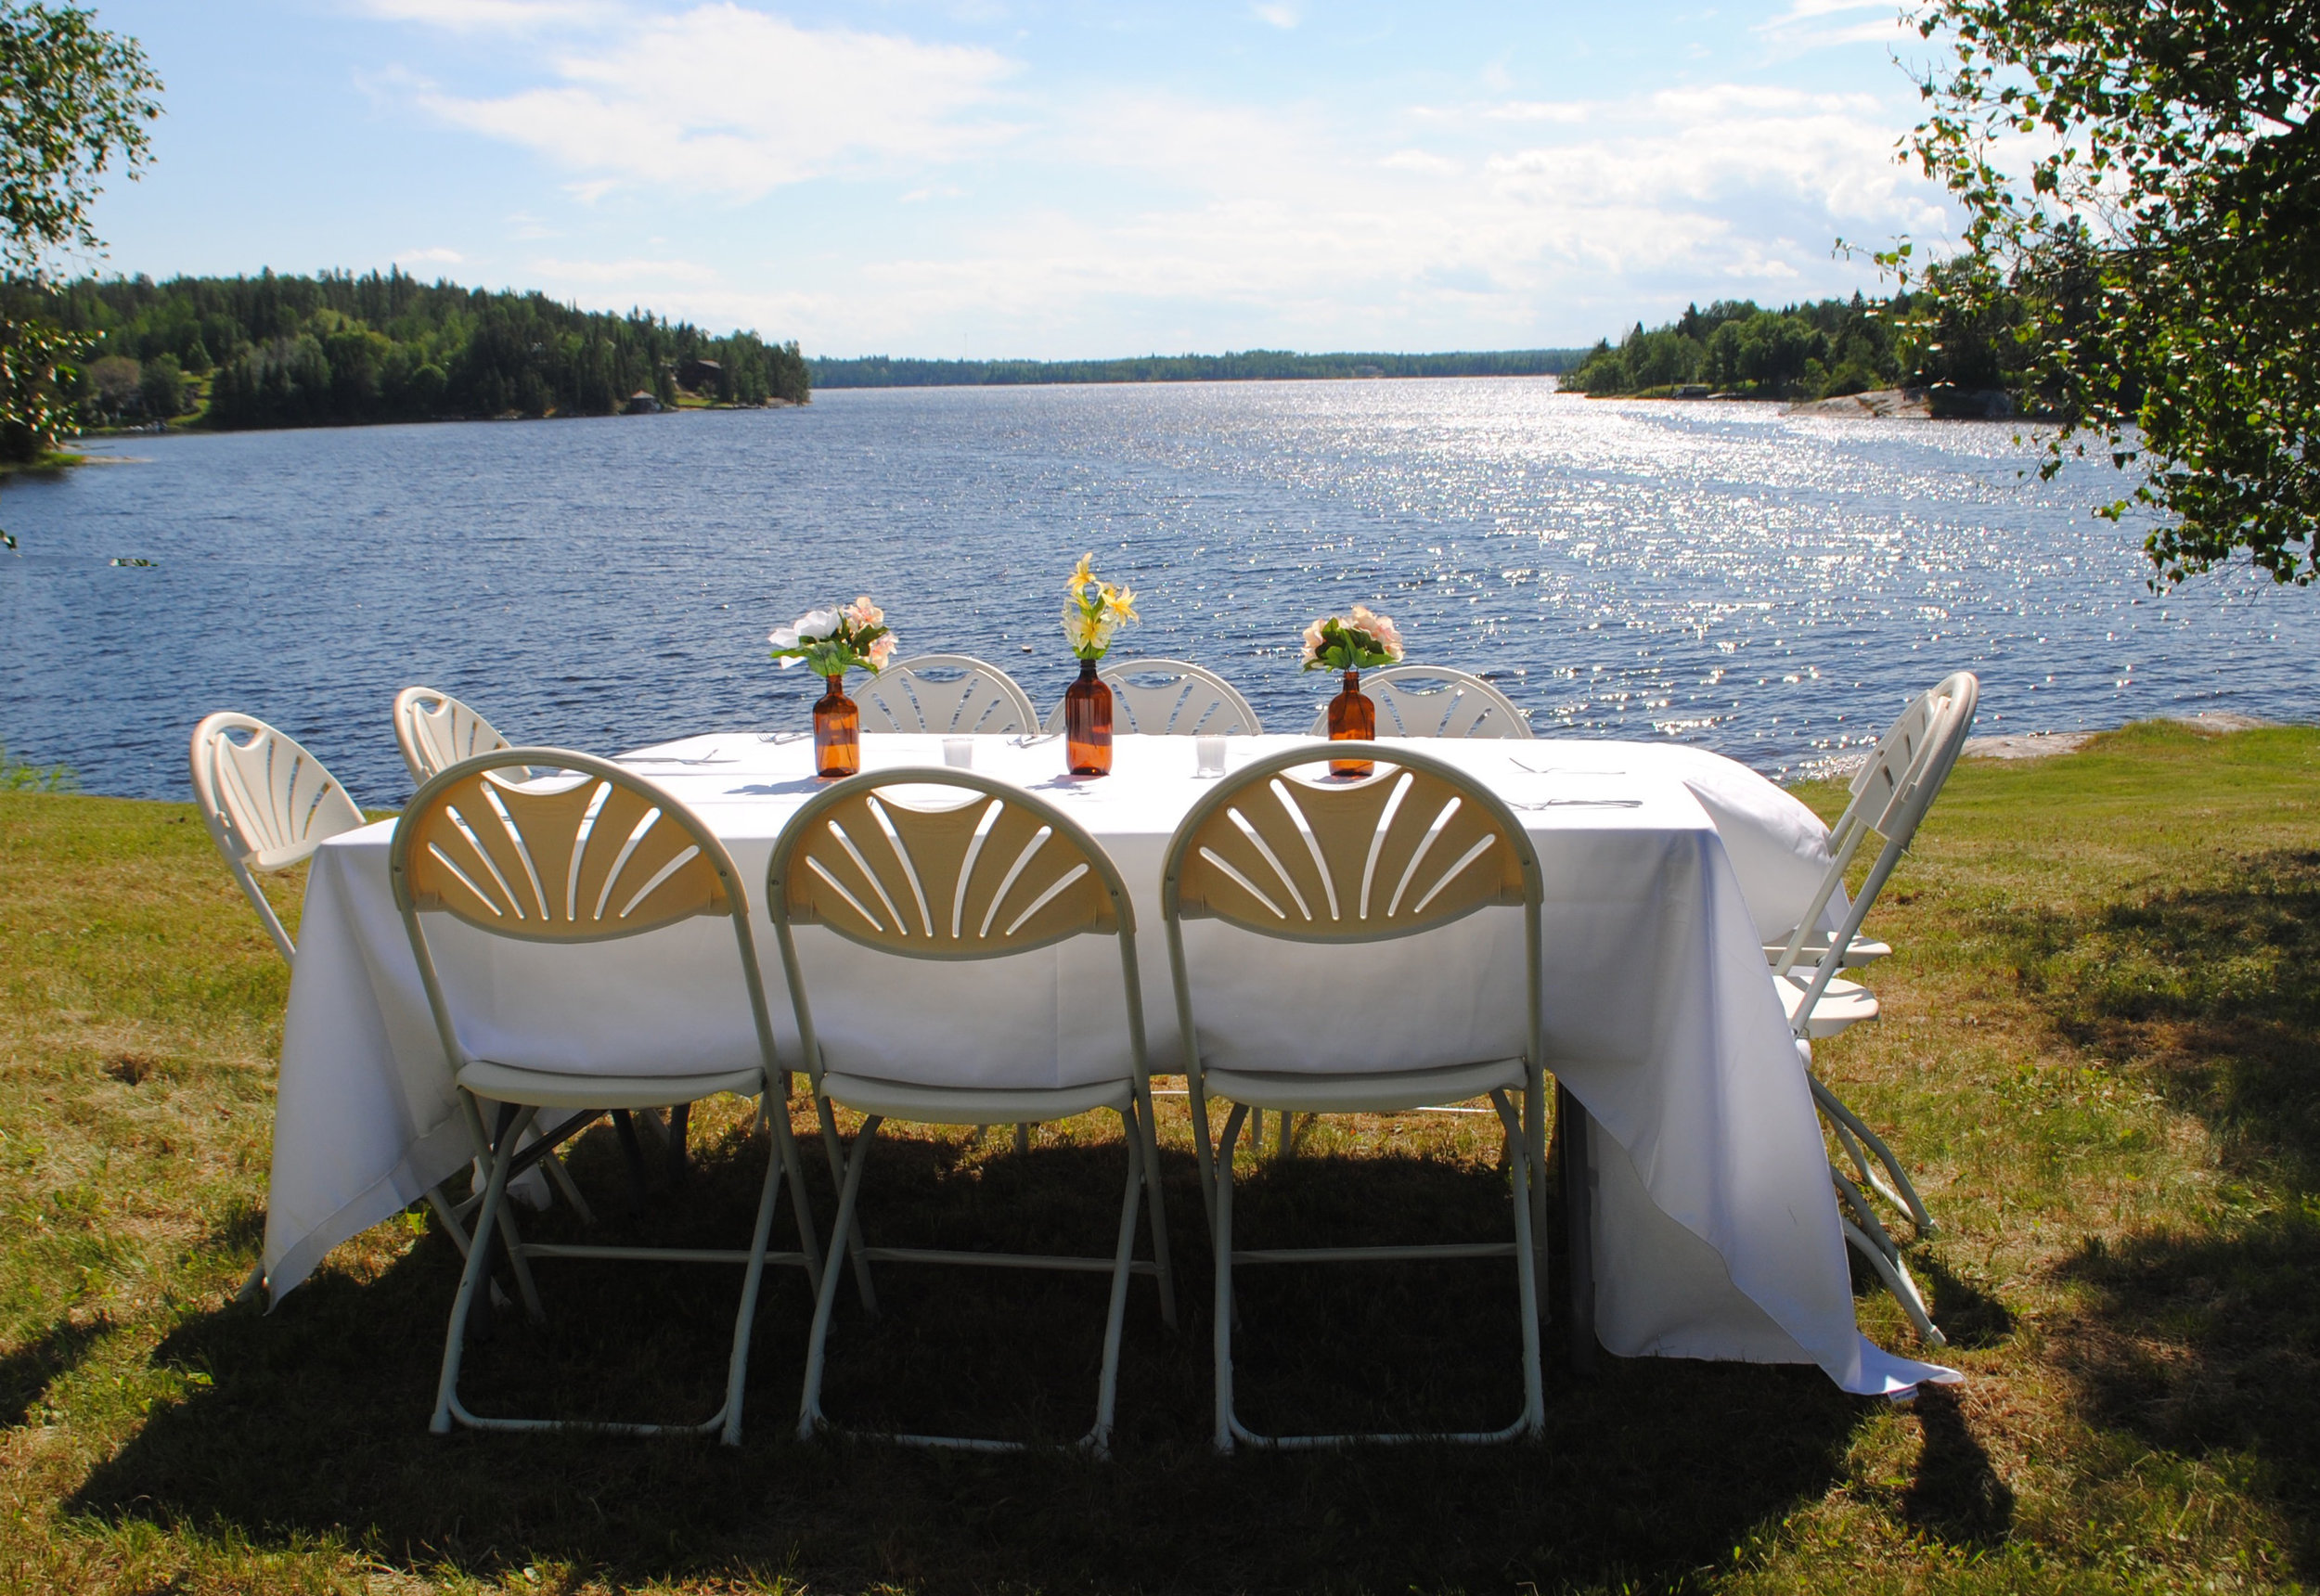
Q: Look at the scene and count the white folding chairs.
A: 10